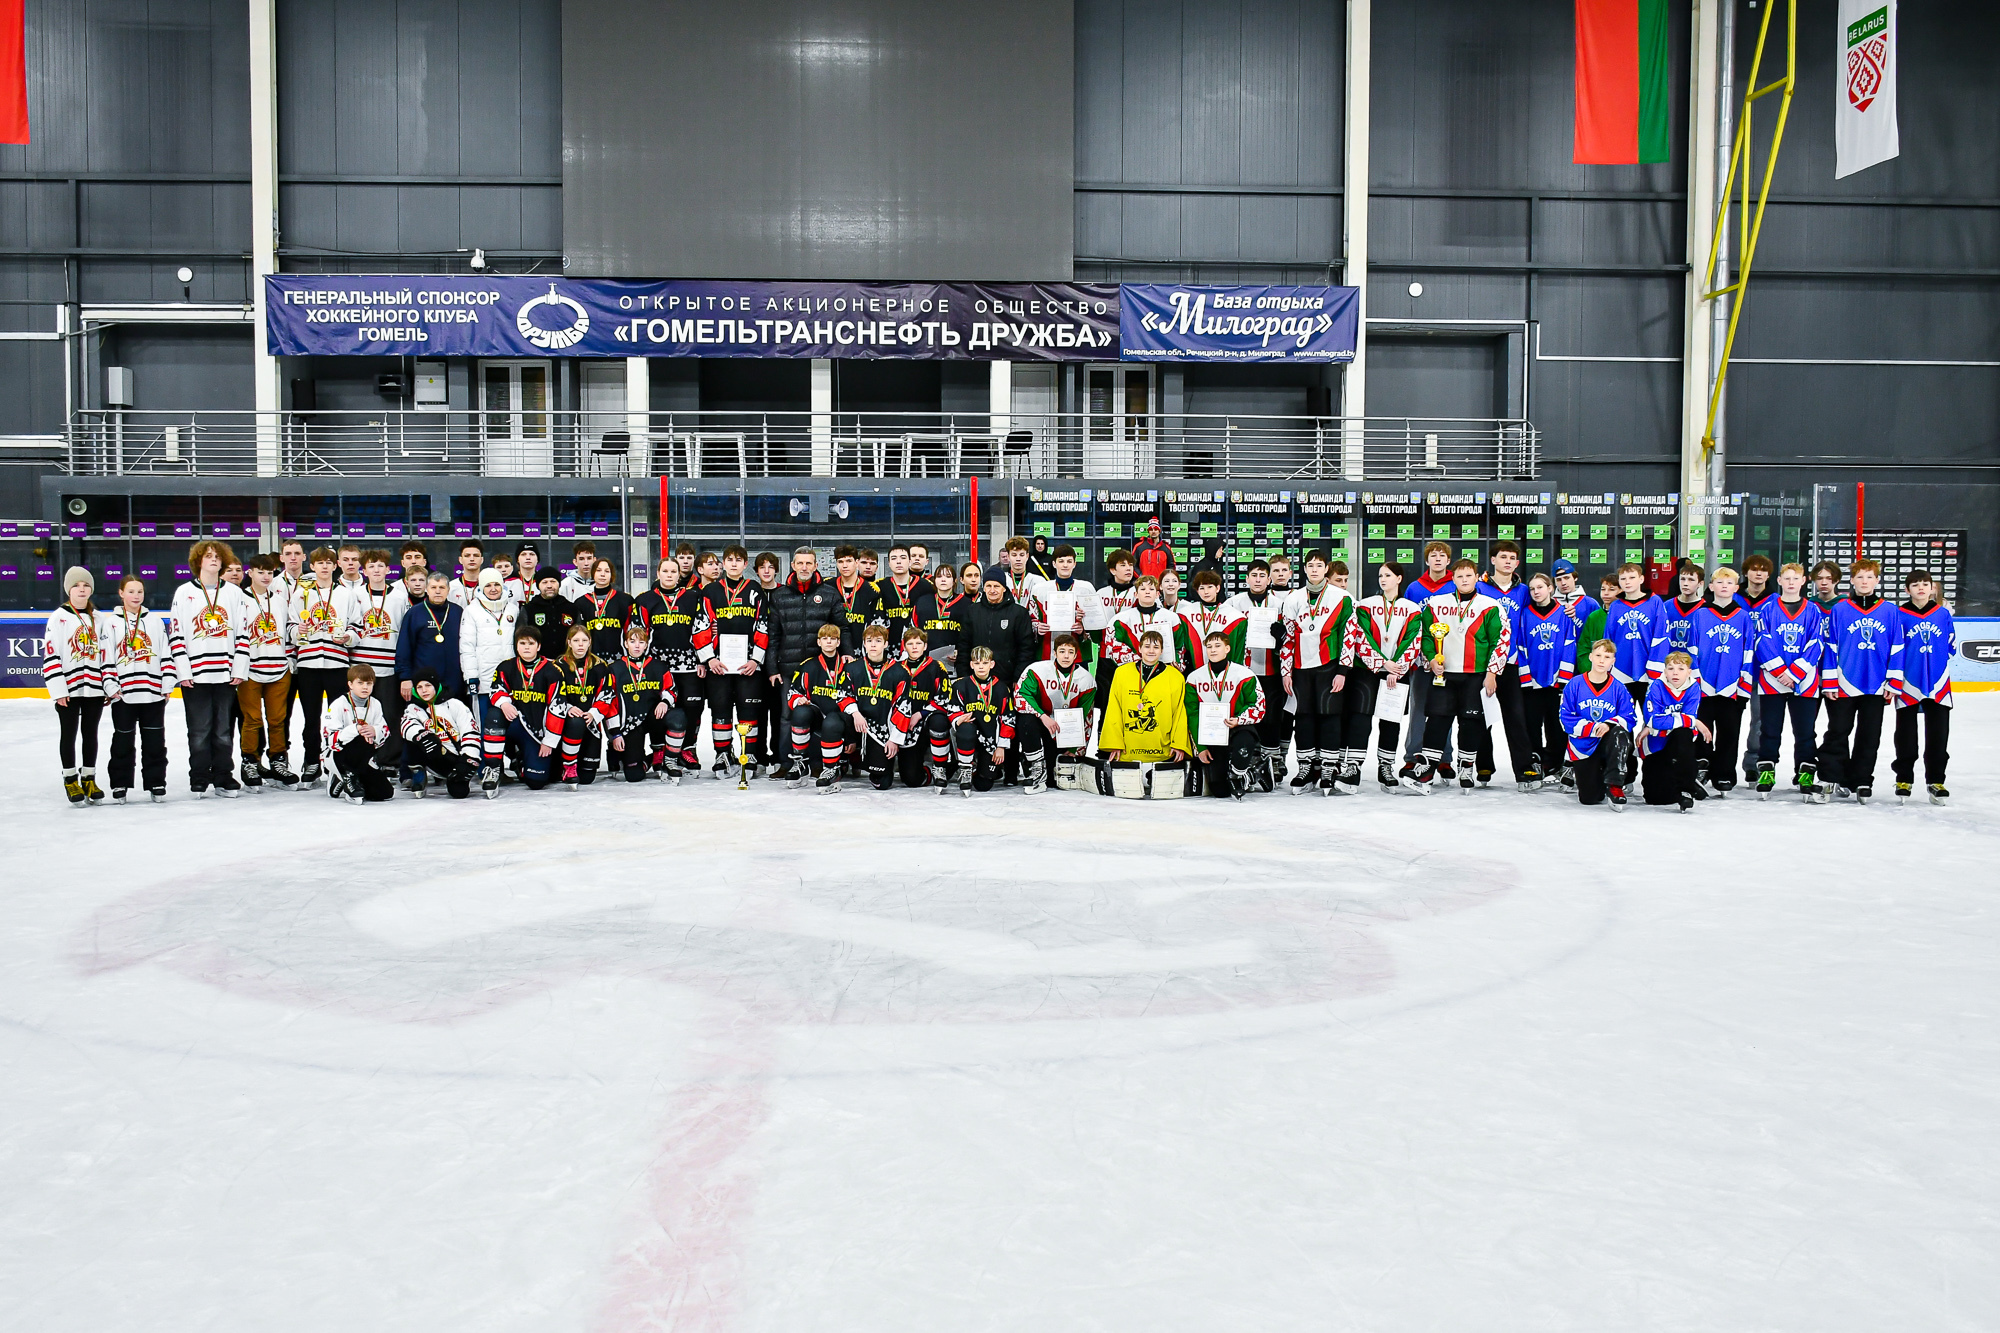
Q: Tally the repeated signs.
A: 11